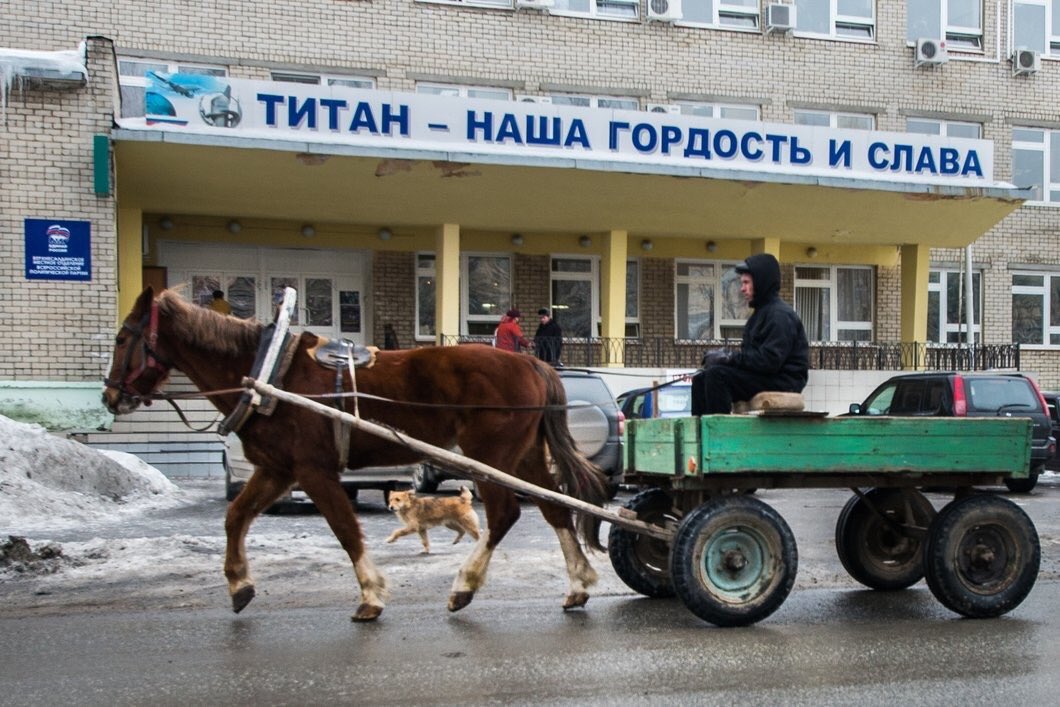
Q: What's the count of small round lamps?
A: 9